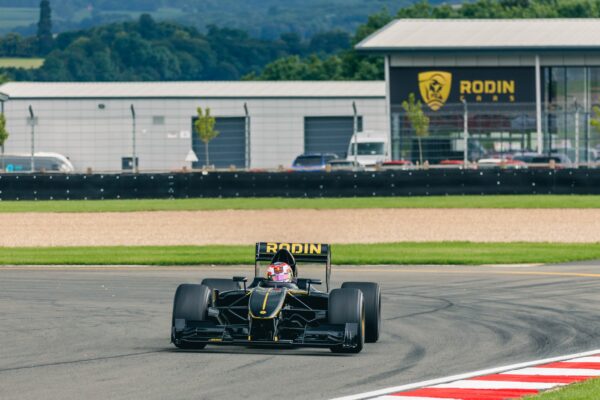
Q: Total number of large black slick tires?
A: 4